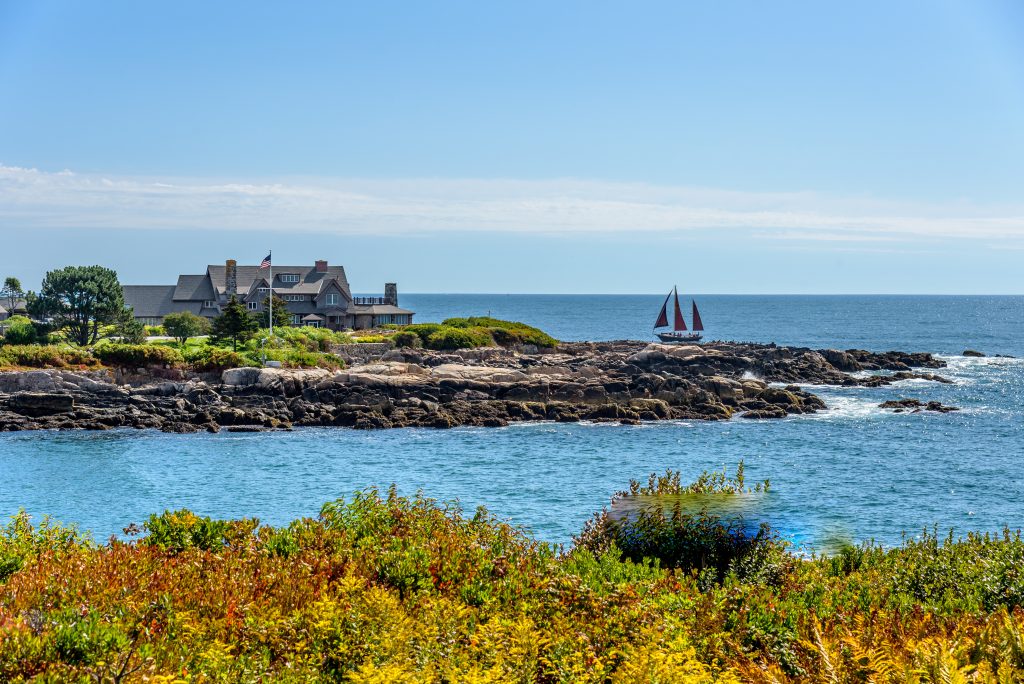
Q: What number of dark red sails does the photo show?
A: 3